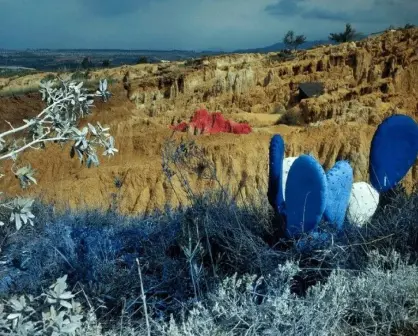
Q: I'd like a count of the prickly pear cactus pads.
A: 6